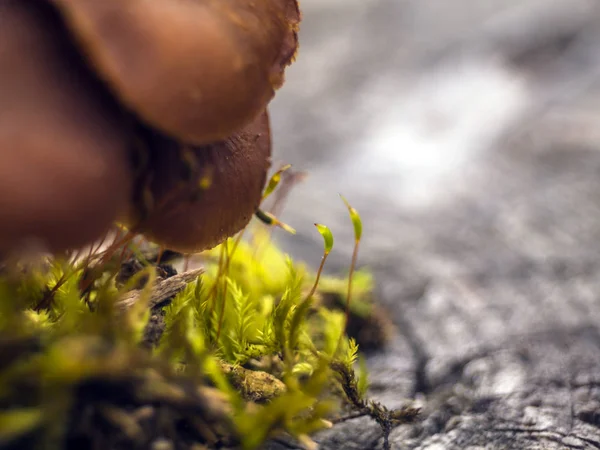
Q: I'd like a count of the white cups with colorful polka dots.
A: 0